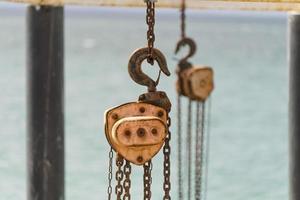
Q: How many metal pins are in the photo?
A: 7